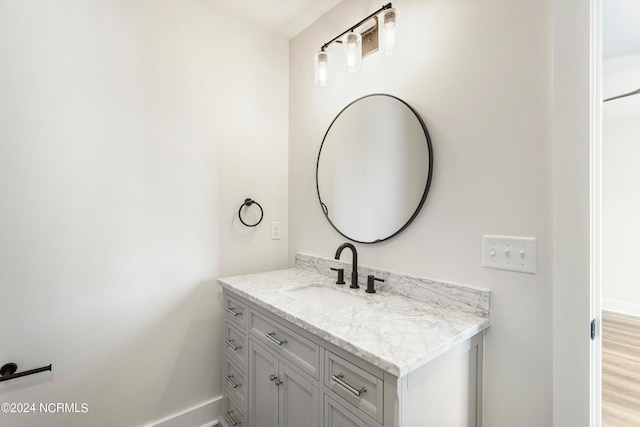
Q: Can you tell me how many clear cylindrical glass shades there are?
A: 3